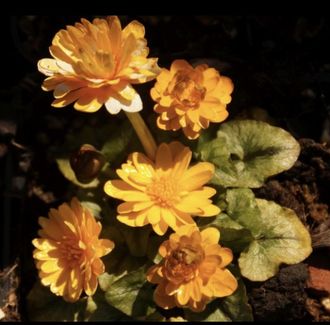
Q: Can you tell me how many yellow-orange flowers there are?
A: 5